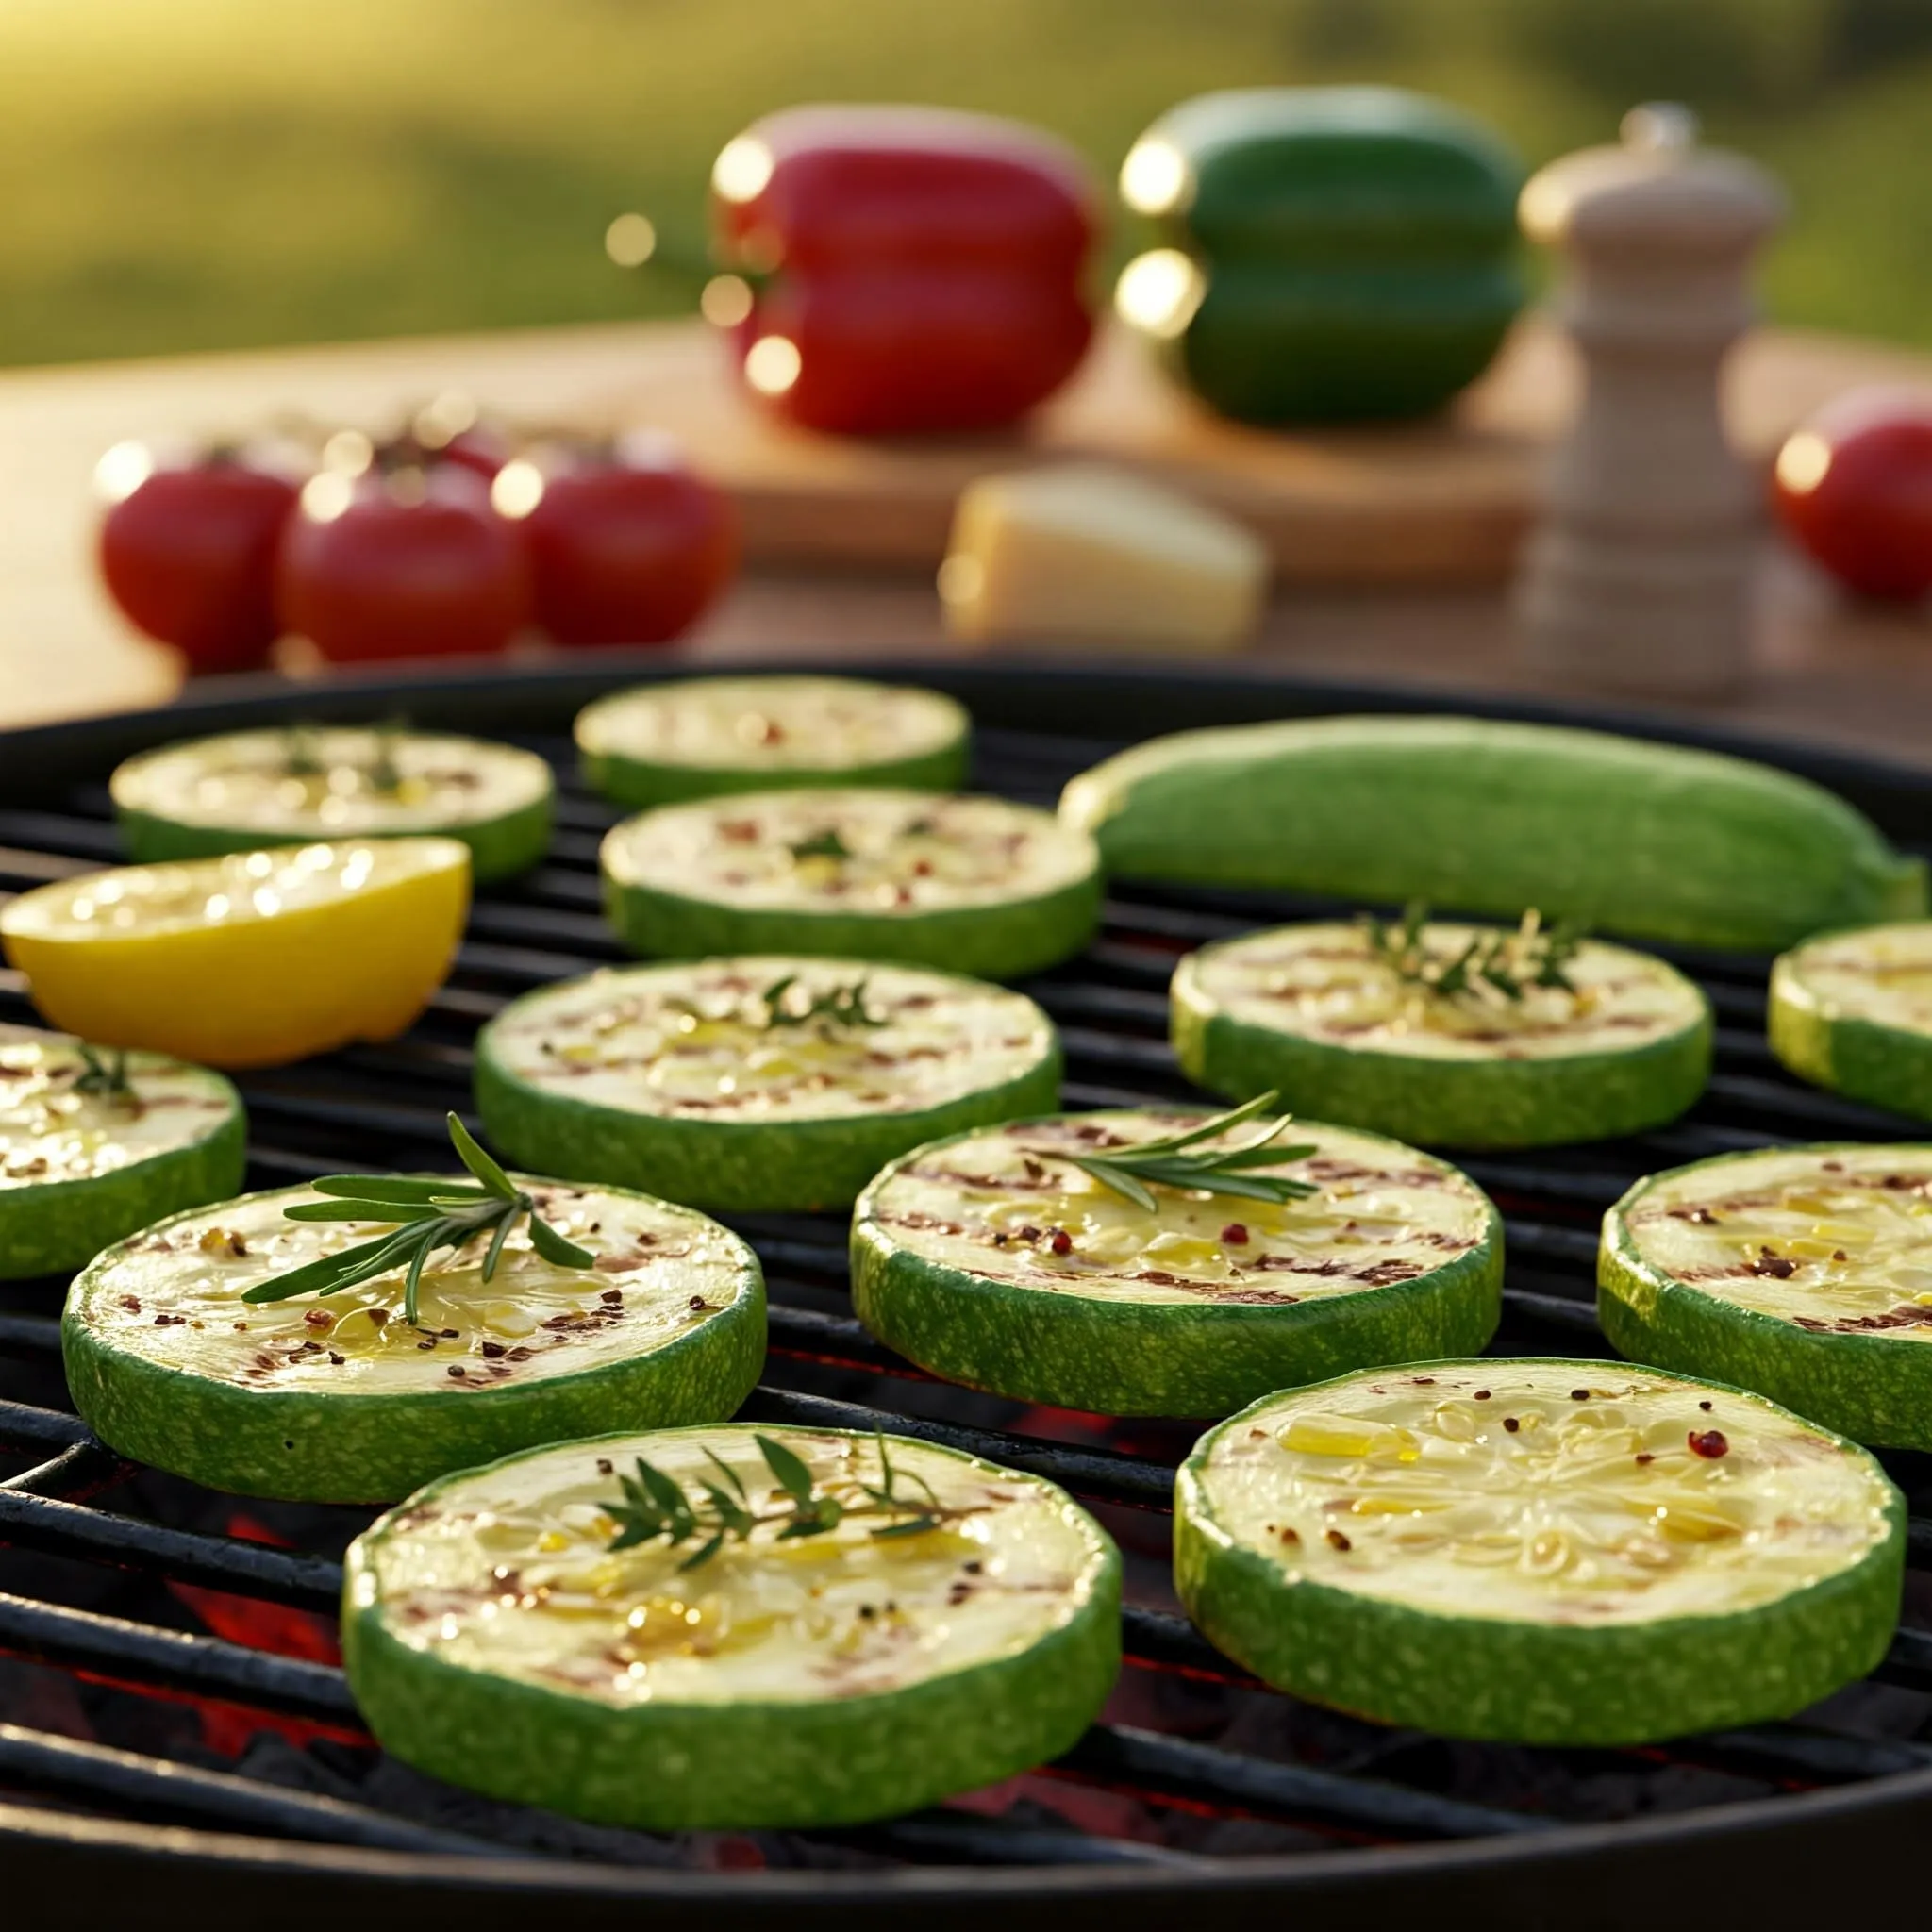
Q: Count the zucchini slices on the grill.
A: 12